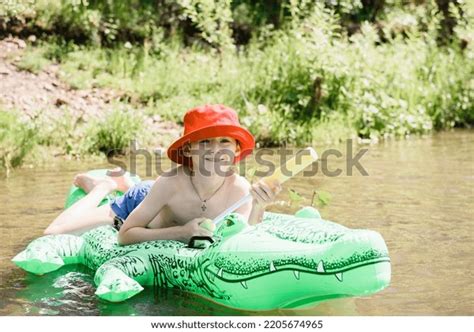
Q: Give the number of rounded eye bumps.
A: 2